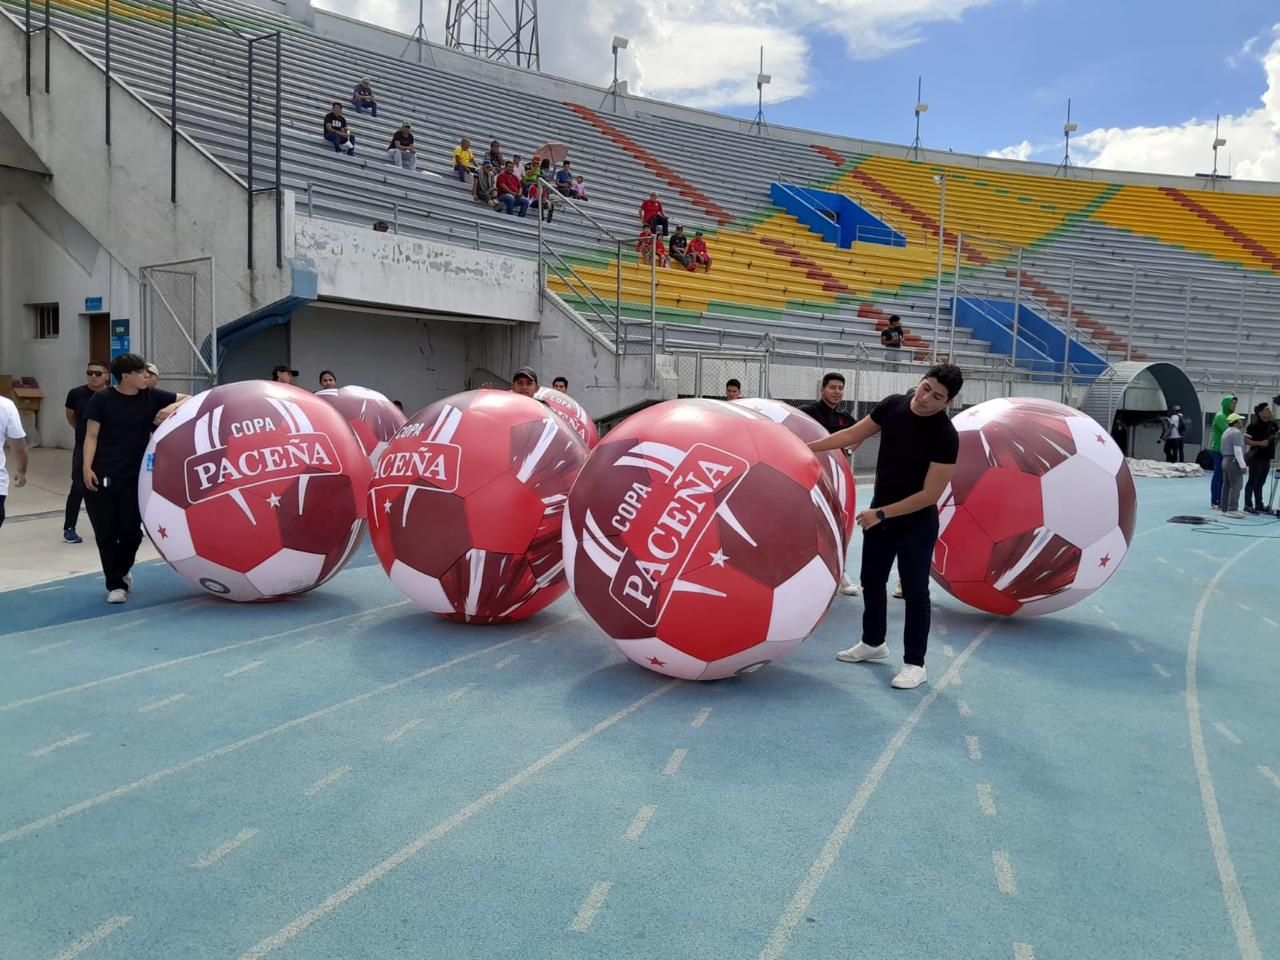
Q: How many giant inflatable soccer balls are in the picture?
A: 7